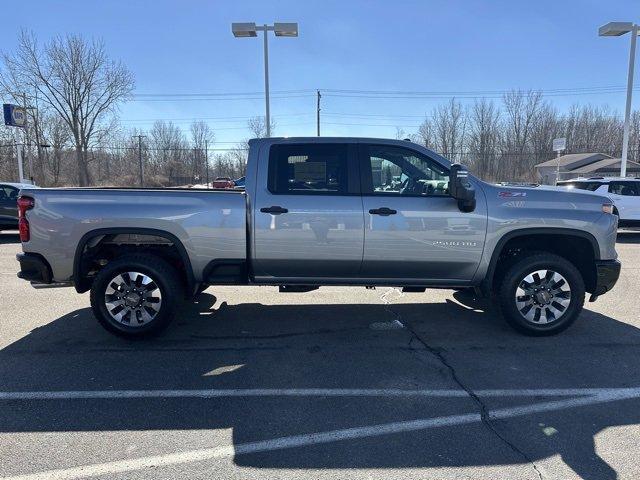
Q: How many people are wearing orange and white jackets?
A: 0